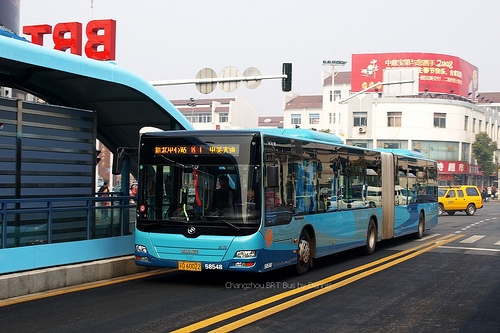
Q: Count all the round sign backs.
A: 3